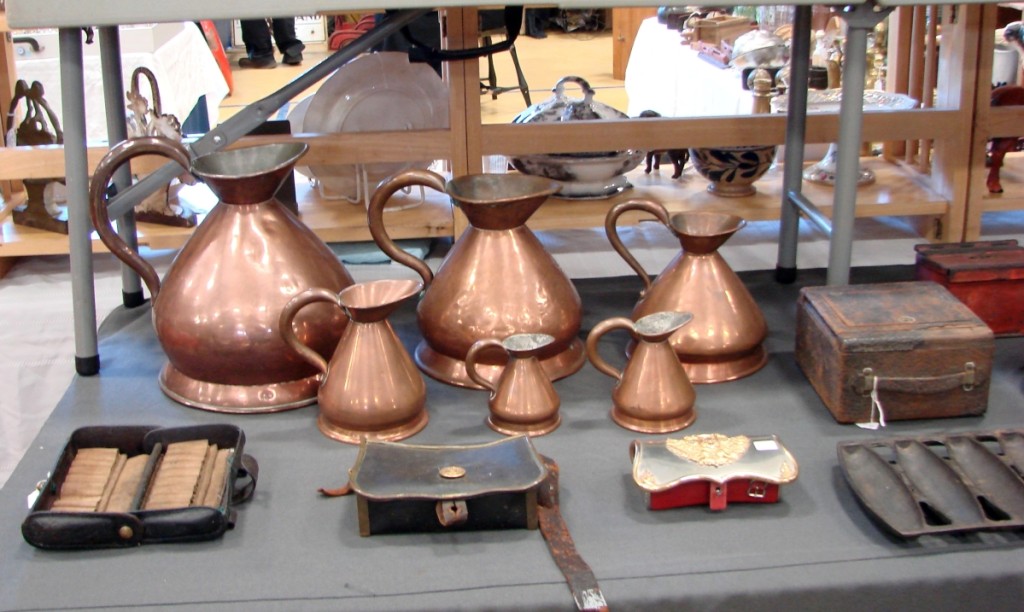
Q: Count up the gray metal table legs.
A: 4